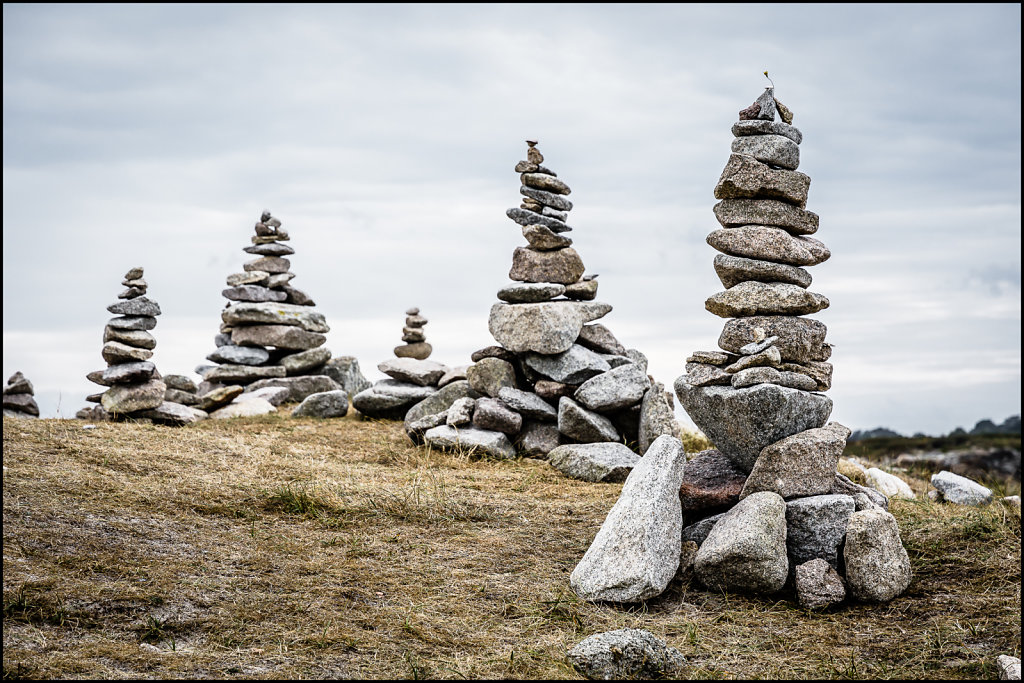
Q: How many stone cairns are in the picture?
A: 6